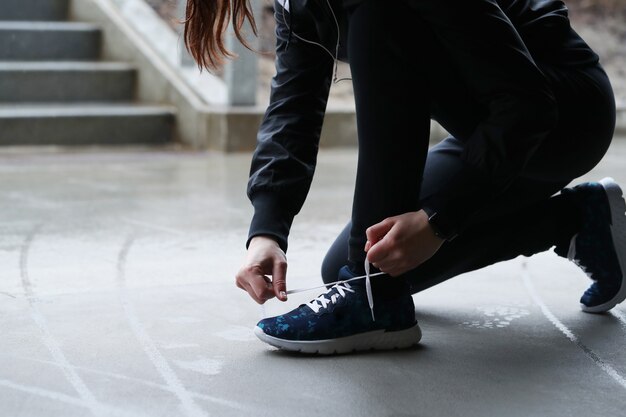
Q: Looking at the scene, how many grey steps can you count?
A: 4